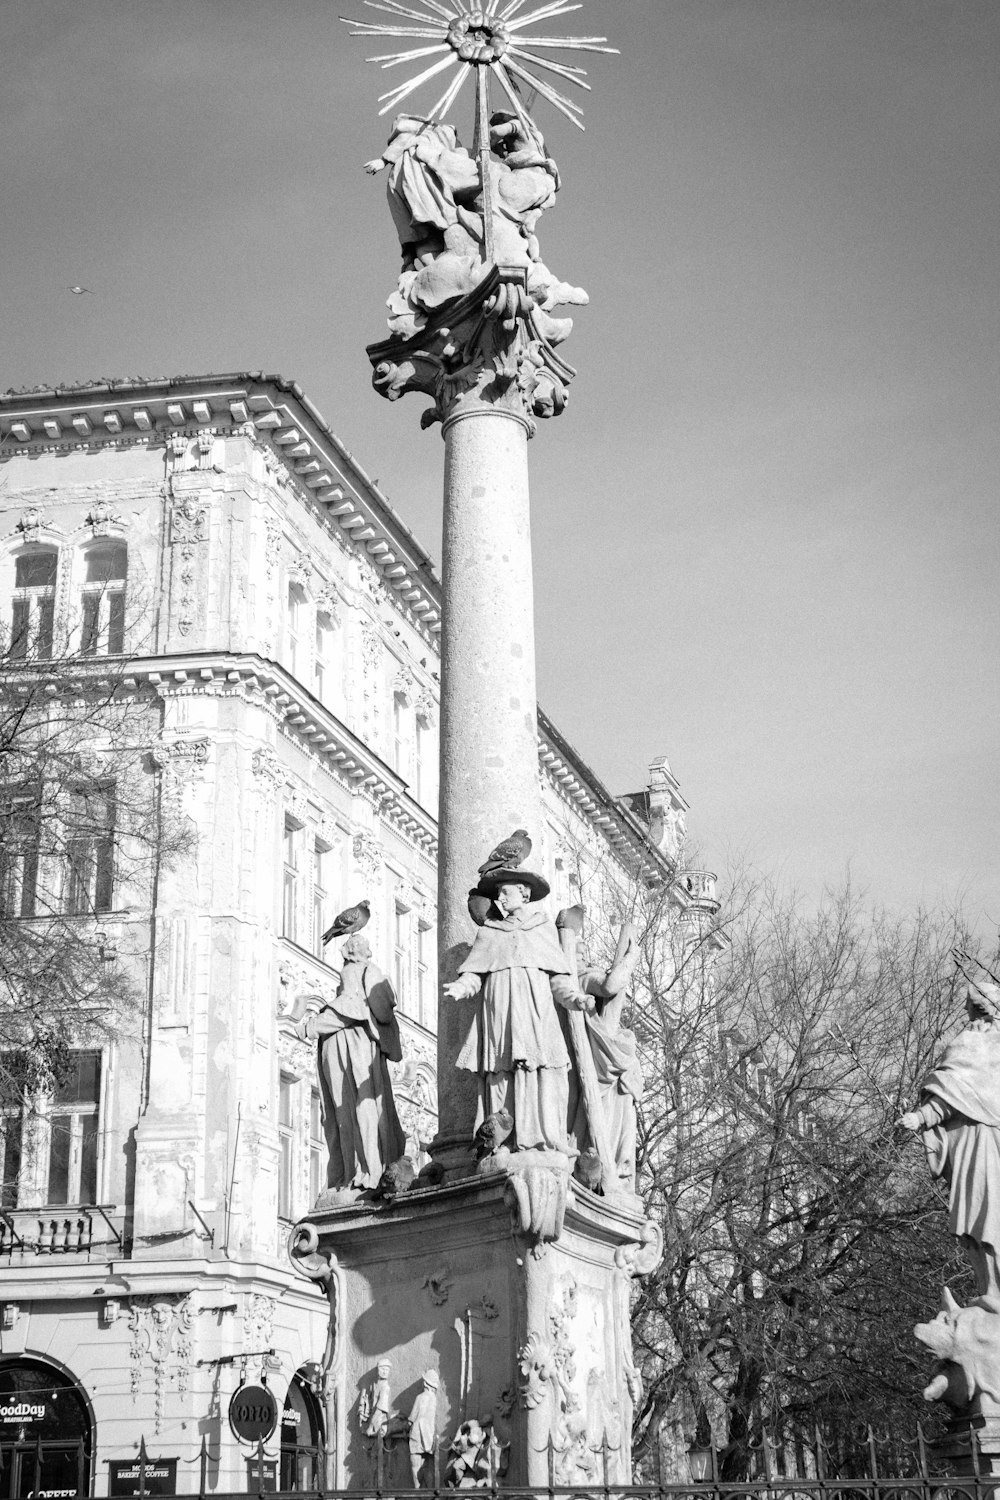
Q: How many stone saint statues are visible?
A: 4